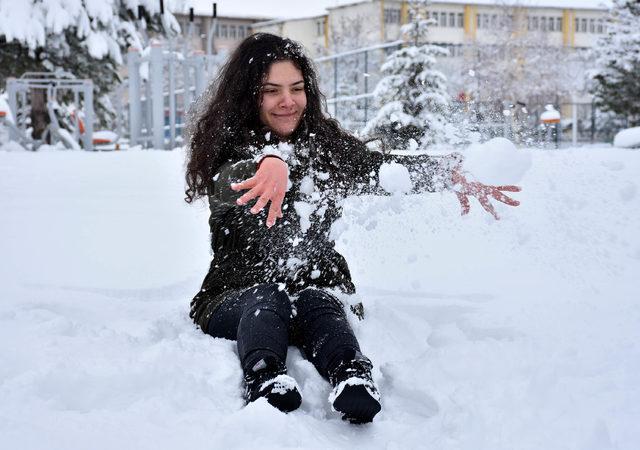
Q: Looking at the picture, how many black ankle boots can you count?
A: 2